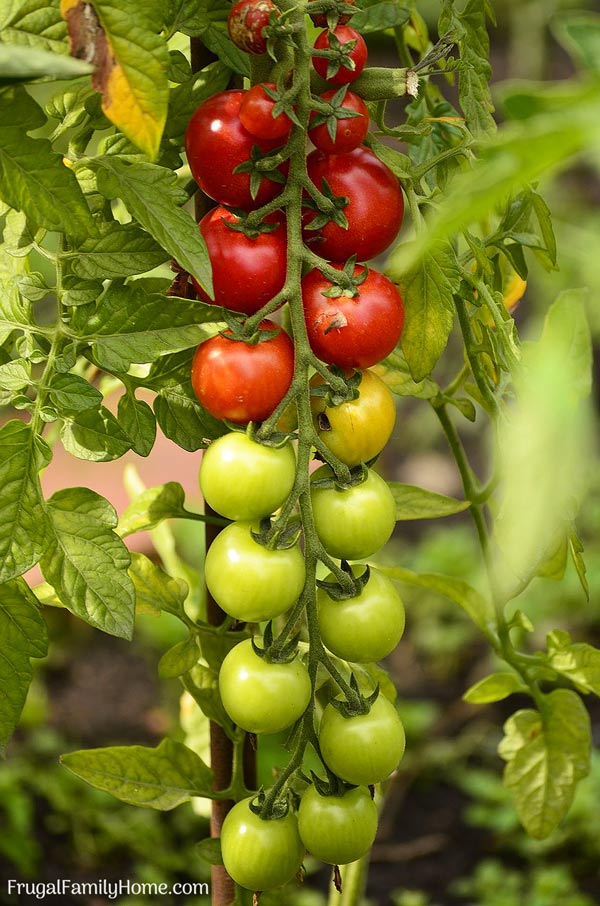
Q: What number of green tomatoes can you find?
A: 8